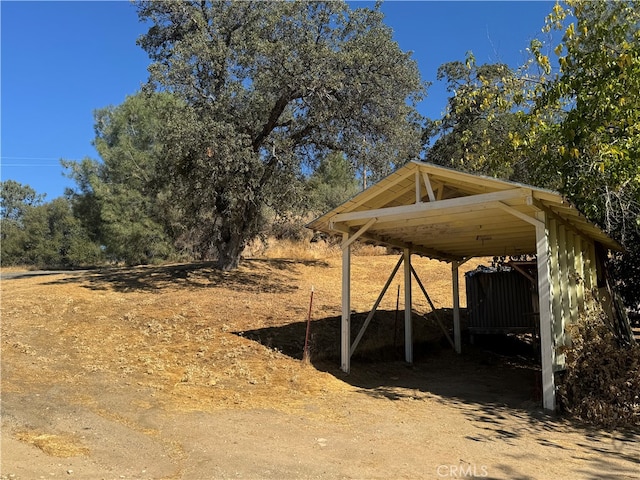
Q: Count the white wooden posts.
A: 4